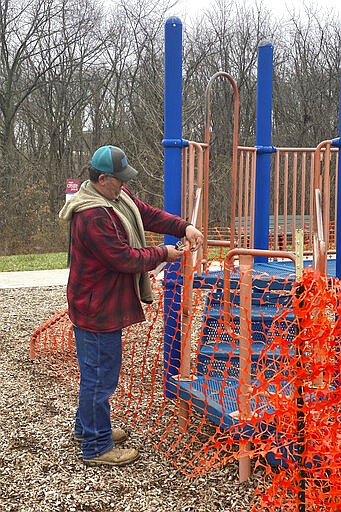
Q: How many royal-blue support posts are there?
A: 3